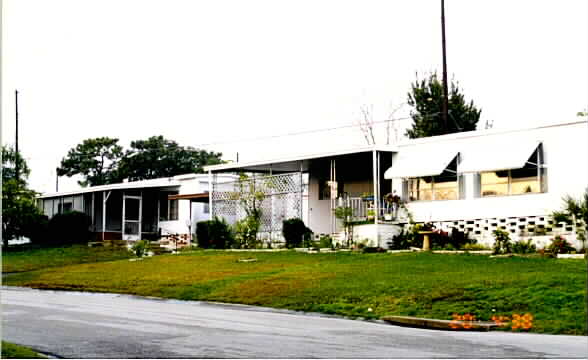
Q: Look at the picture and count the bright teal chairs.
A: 0